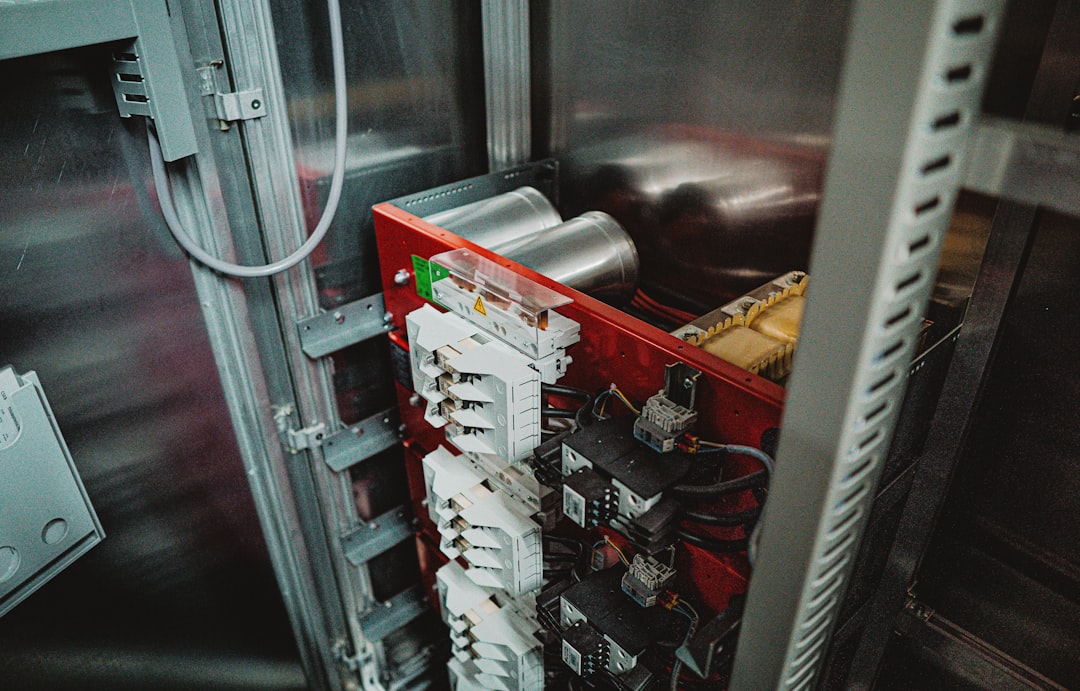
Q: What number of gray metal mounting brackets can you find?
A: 4